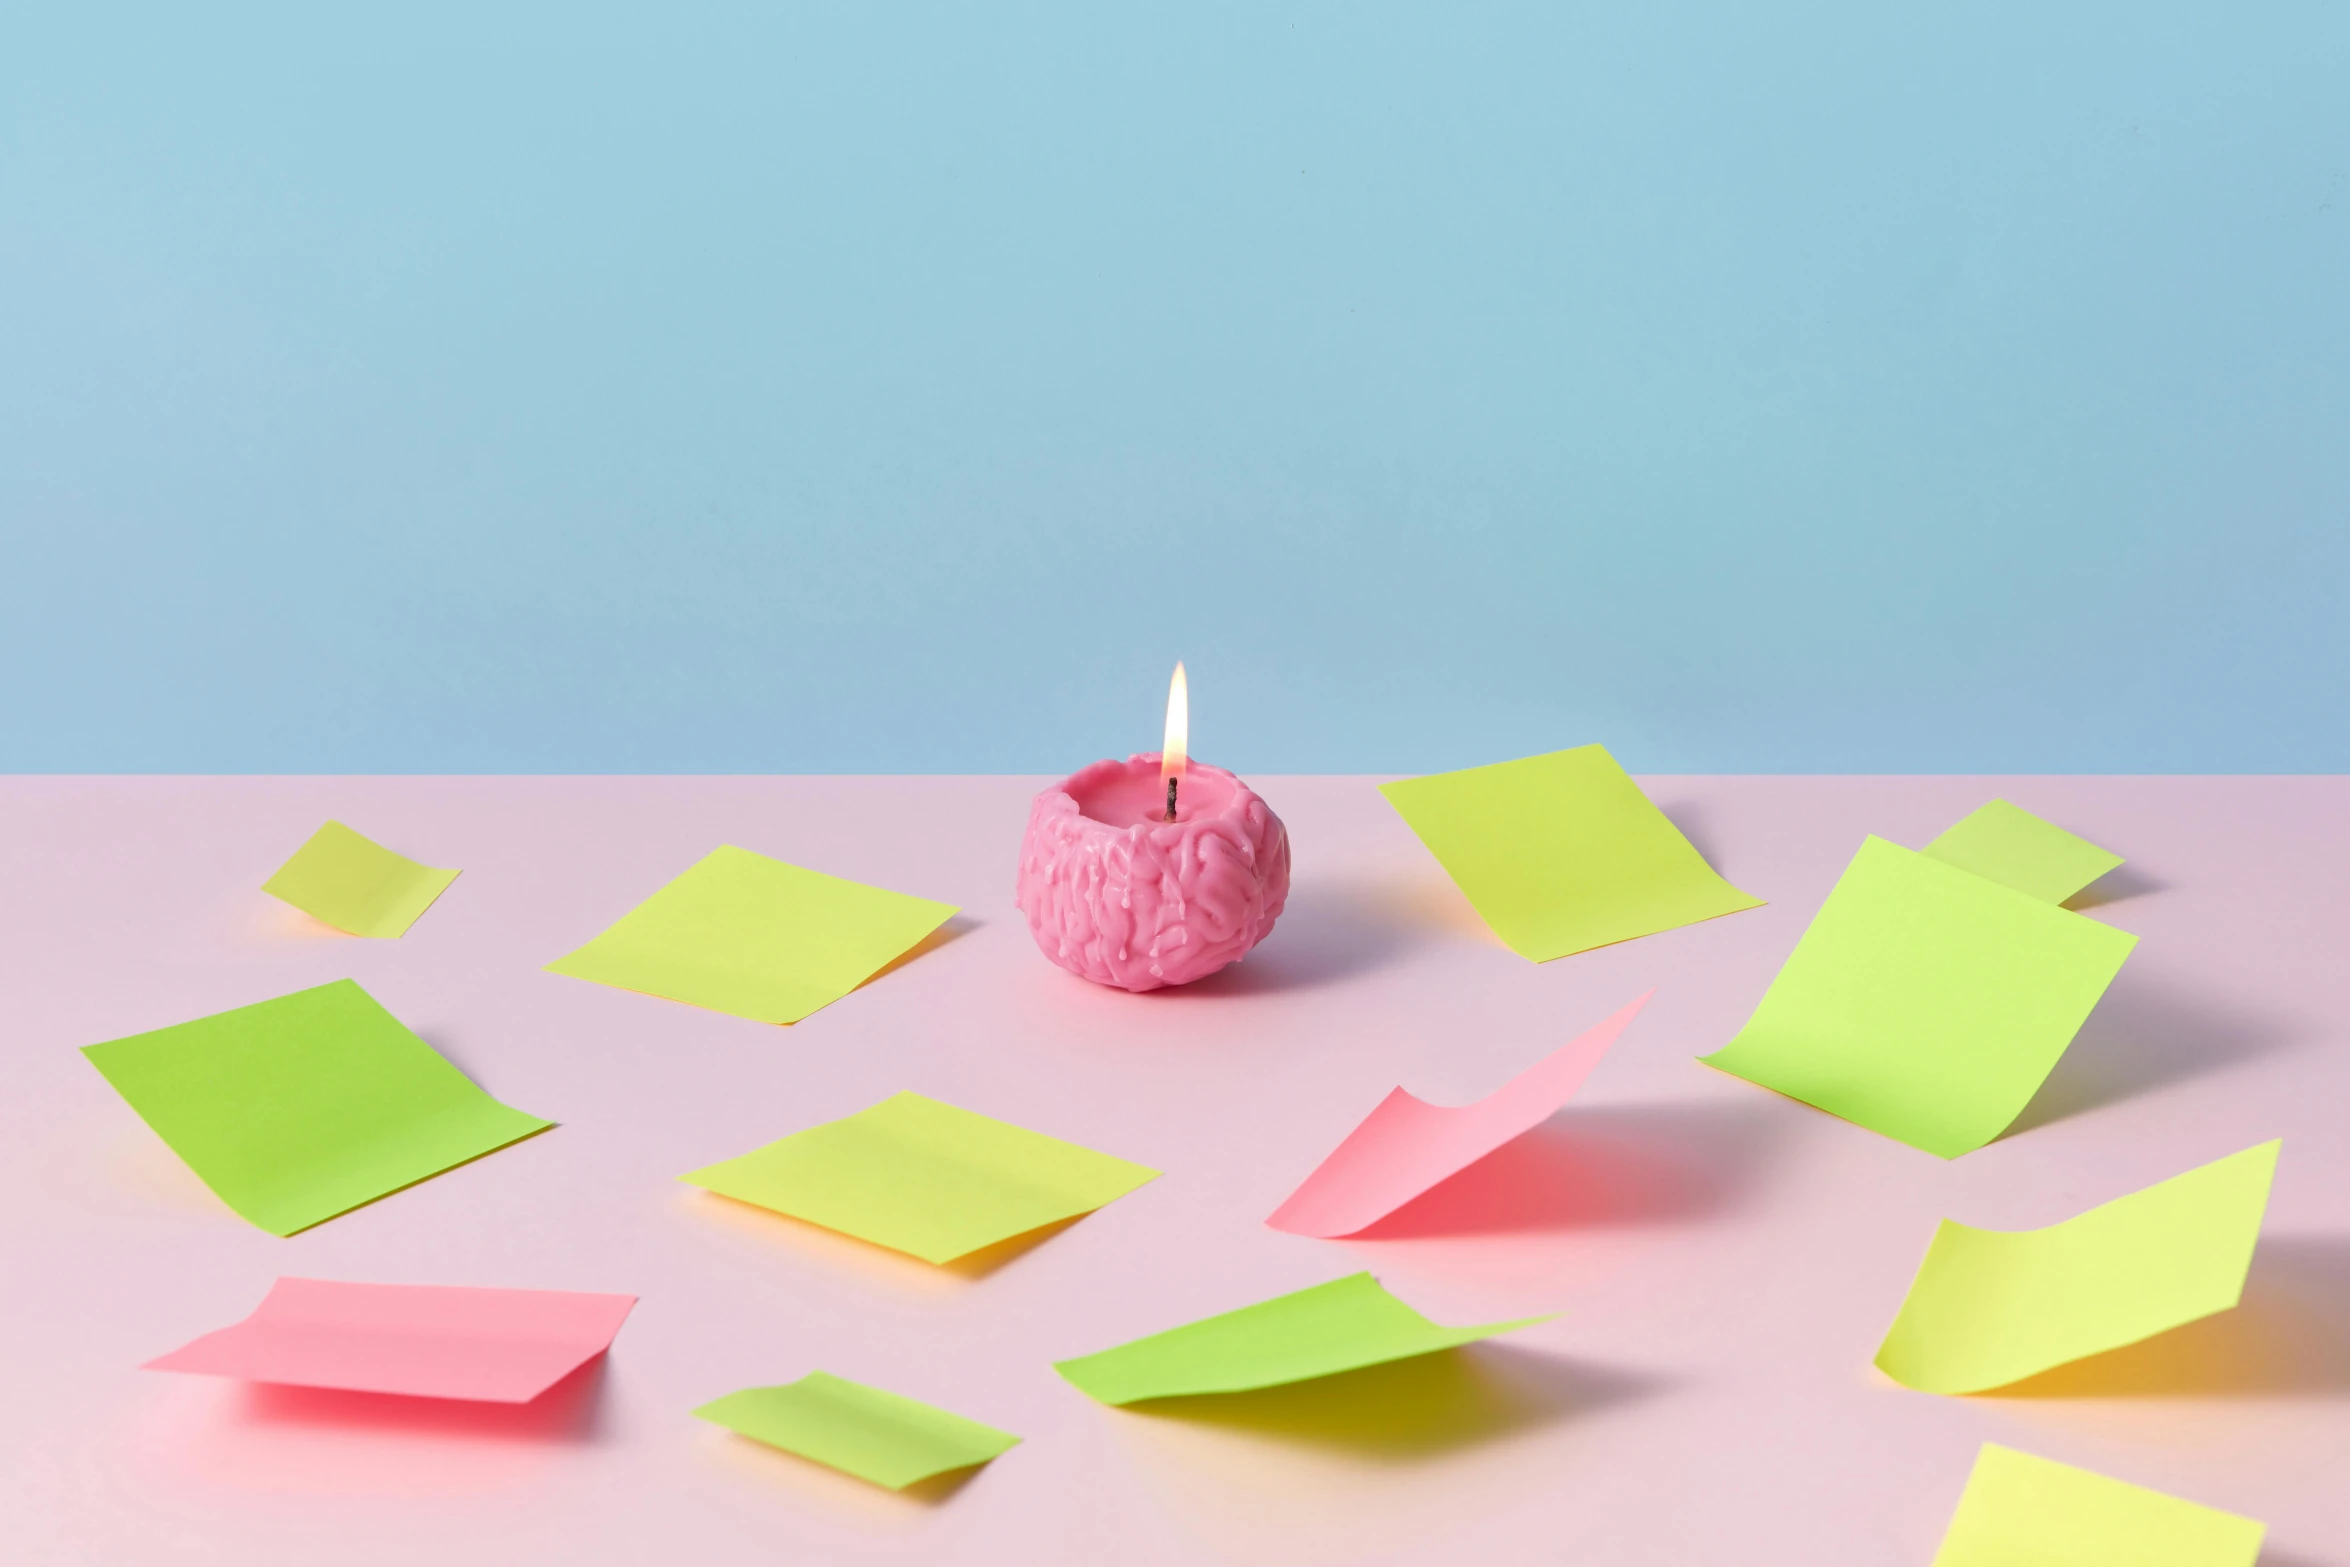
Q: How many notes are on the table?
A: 13